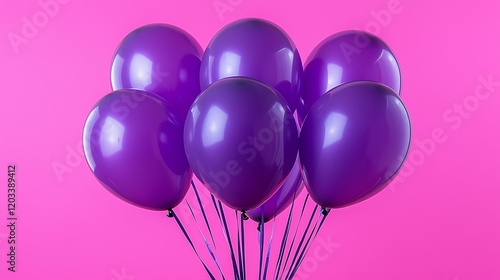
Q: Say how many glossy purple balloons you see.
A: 7